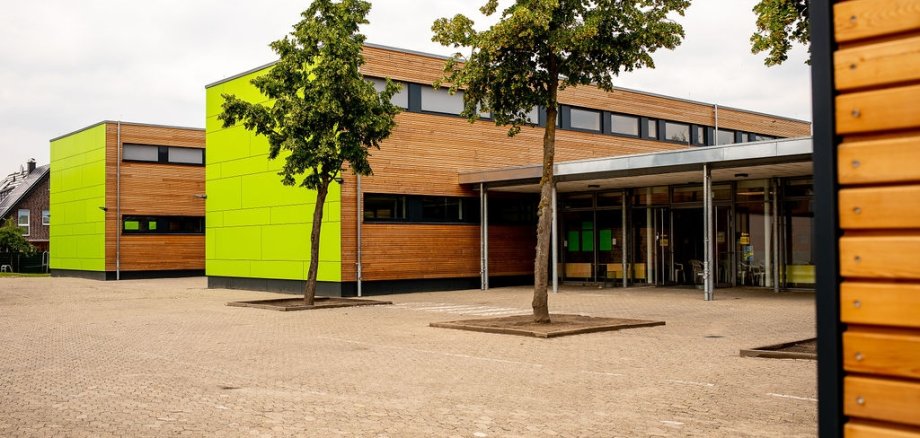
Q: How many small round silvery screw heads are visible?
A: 9